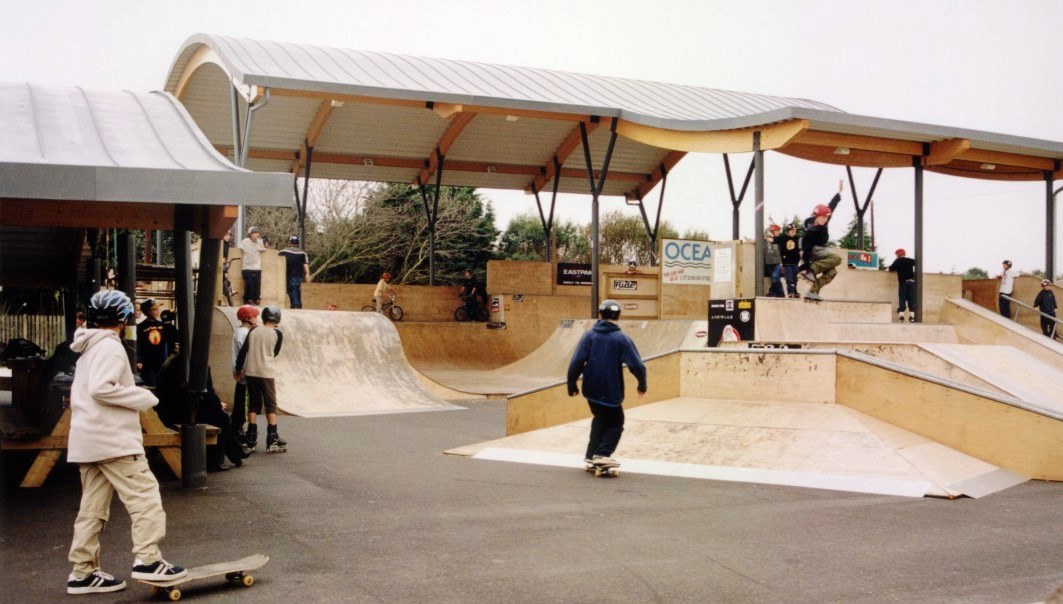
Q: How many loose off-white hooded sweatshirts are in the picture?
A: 1